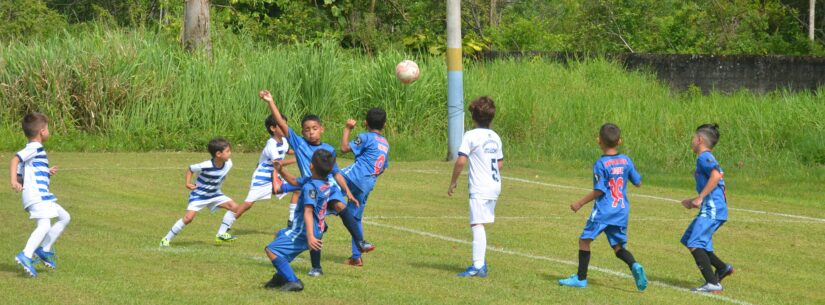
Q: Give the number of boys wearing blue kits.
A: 5